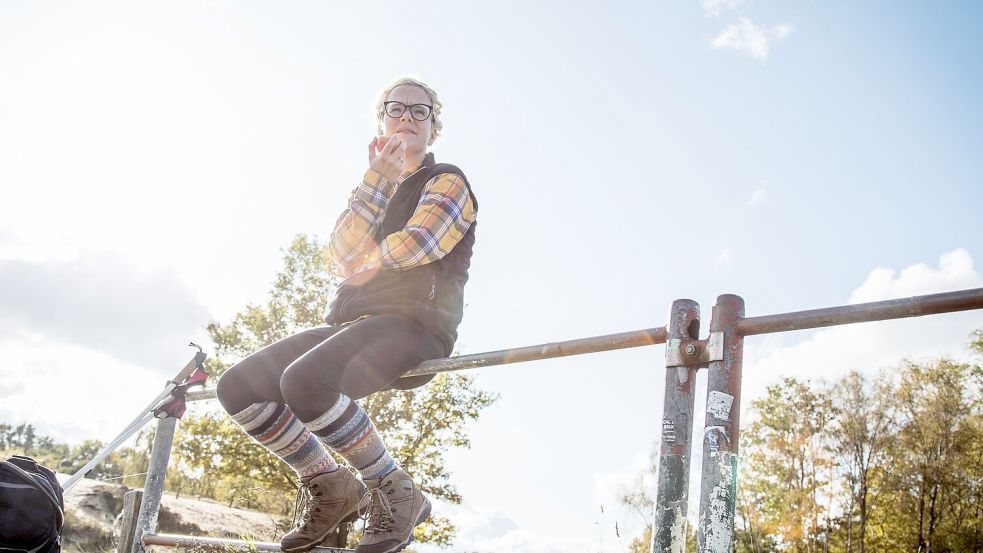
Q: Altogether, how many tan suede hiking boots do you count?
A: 2